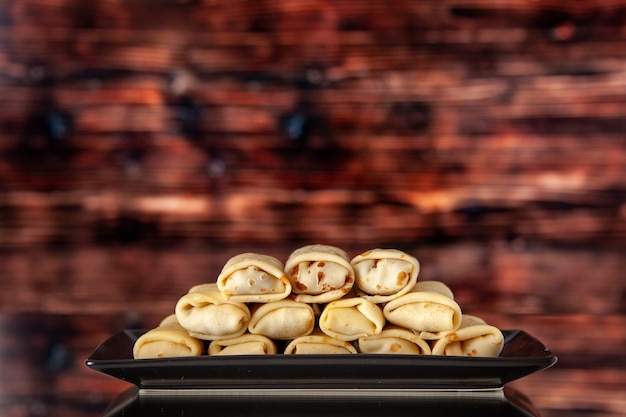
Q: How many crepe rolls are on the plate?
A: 12